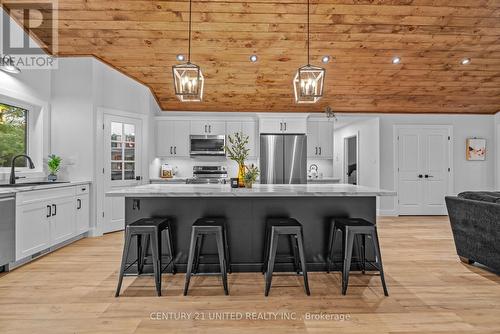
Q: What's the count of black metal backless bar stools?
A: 4